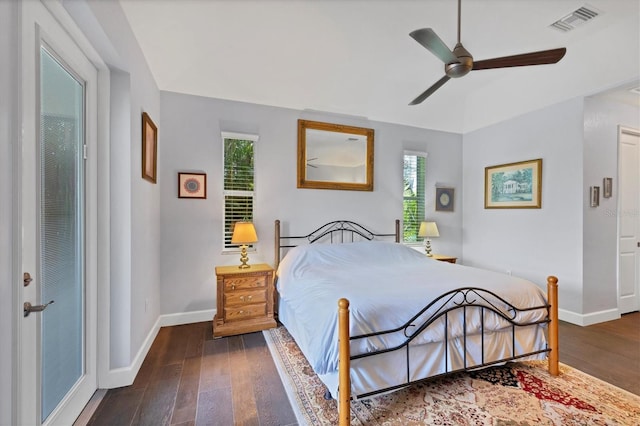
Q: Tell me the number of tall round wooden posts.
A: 4